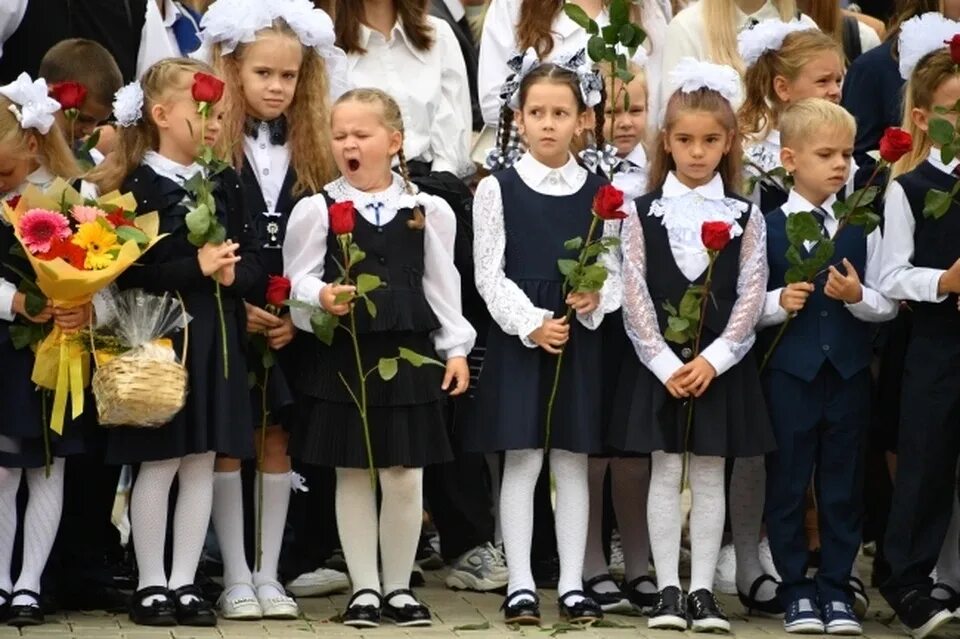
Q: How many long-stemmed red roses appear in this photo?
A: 8